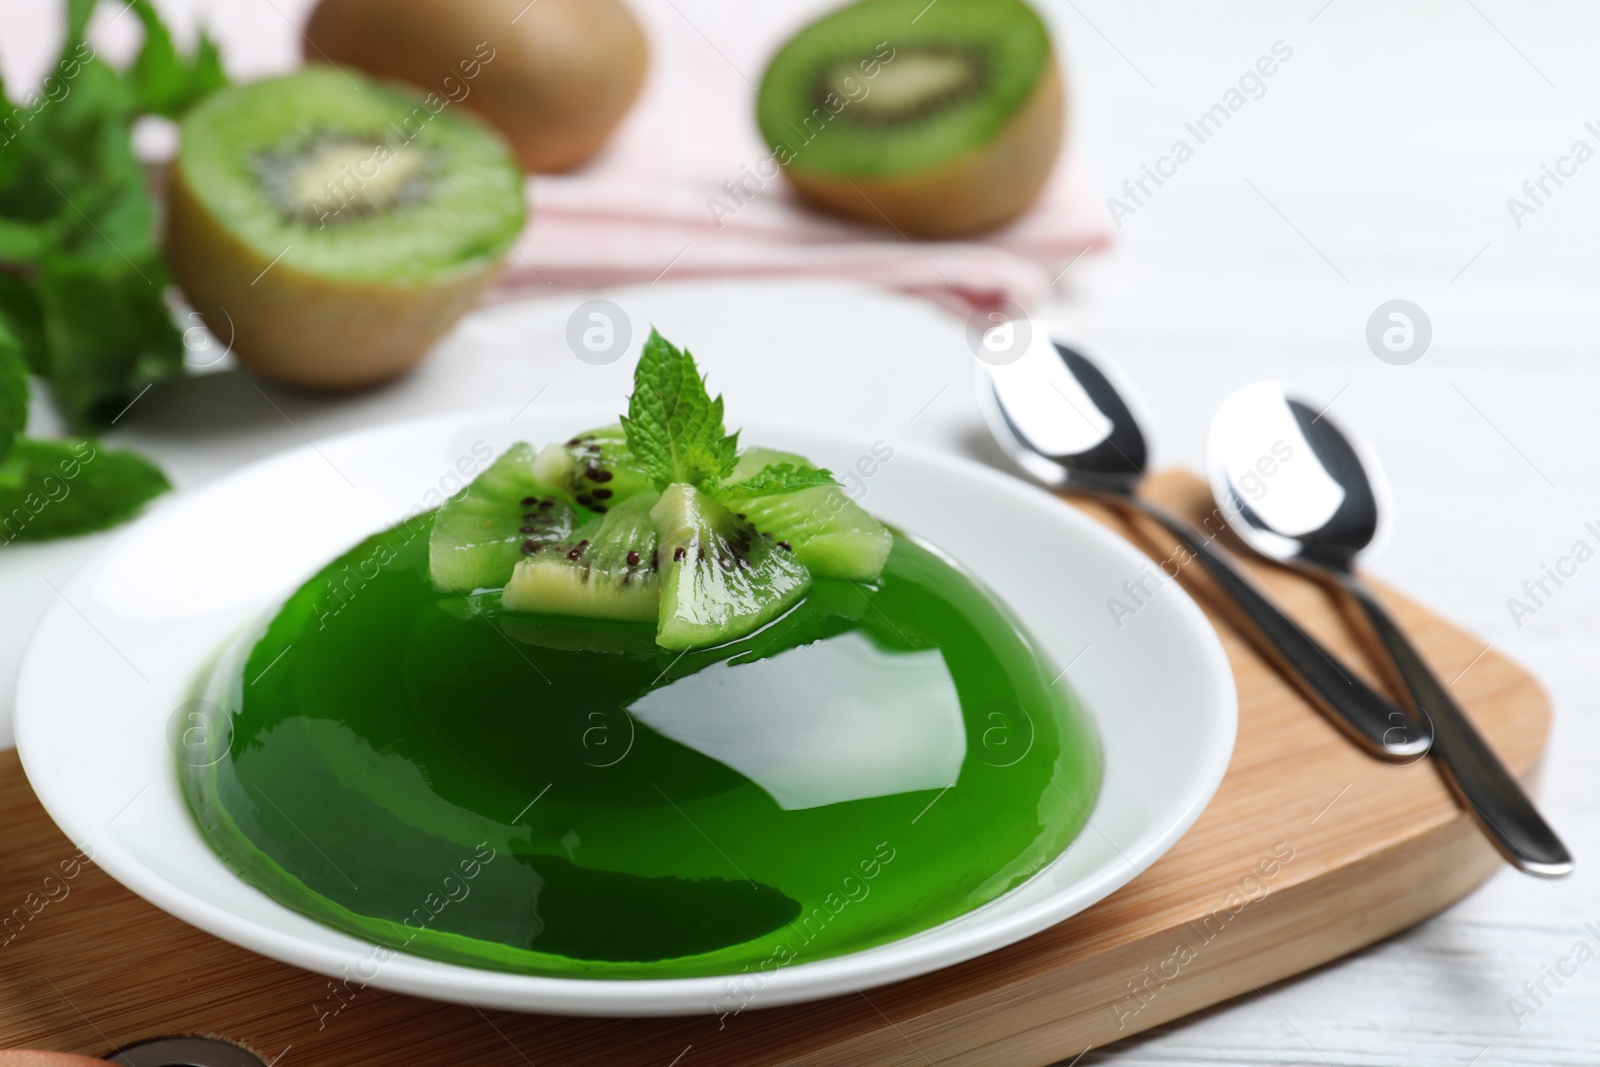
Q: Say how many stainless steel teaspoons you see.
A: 2